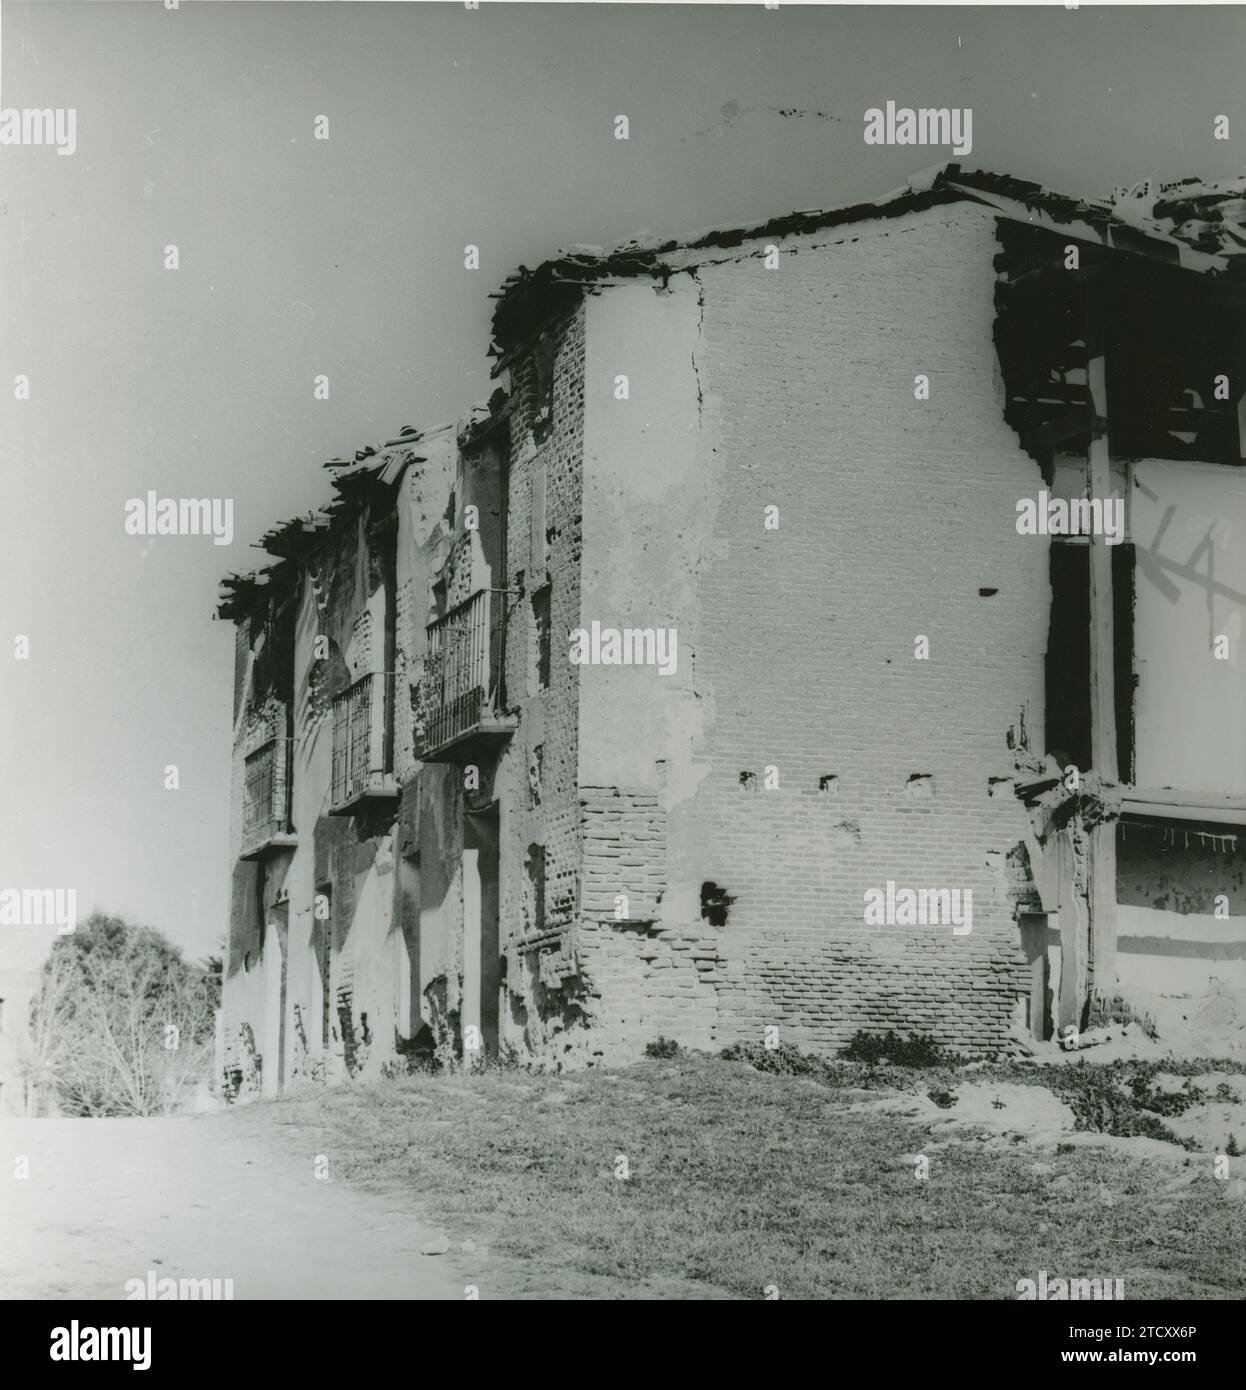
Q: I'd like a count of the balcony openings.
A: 3